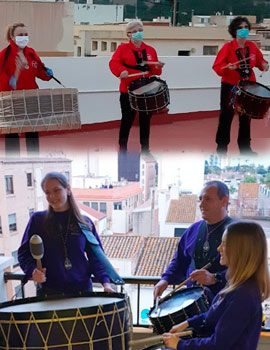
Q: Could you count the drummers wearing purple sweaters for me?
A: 3